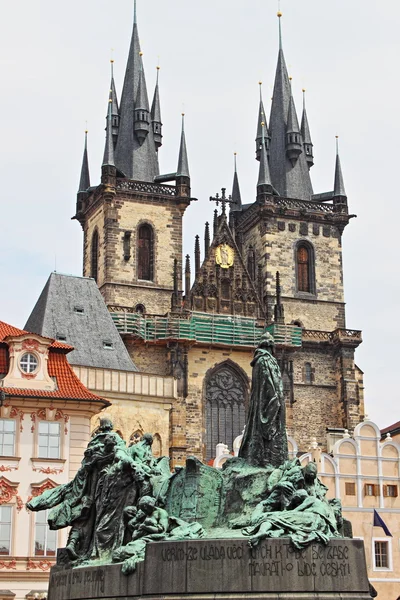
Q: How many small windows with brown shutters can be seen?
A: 3